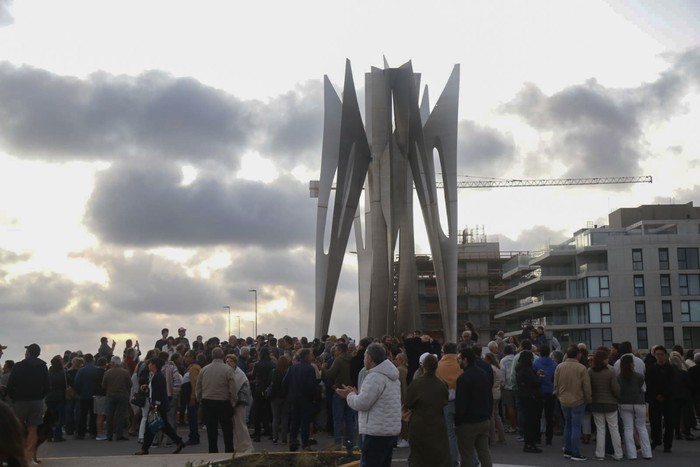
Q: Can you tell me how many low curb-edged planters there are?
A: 1